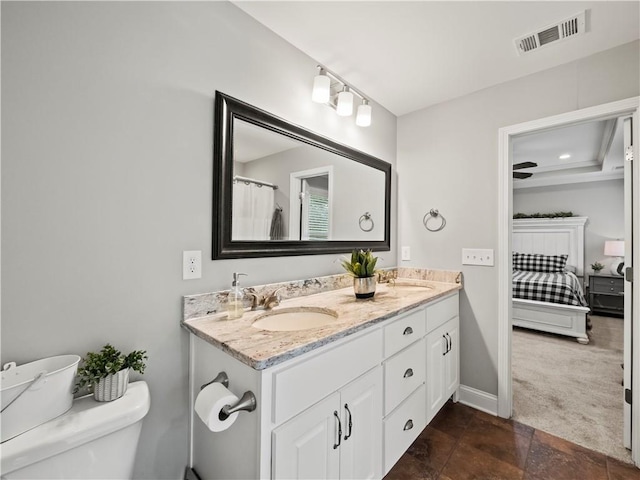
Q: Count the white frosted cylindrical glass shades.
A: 3